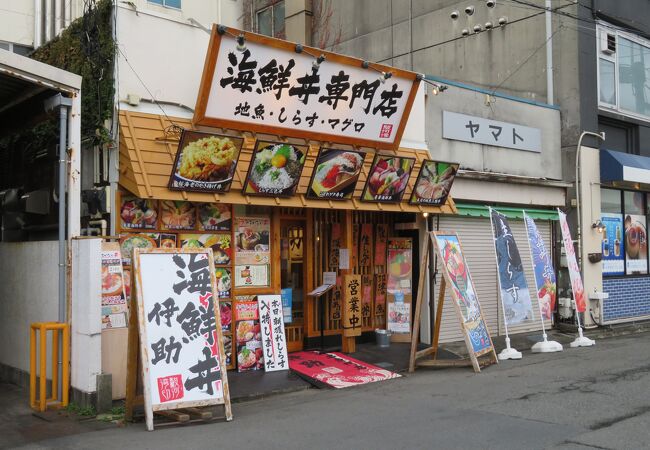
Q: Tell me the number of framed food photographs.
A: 5